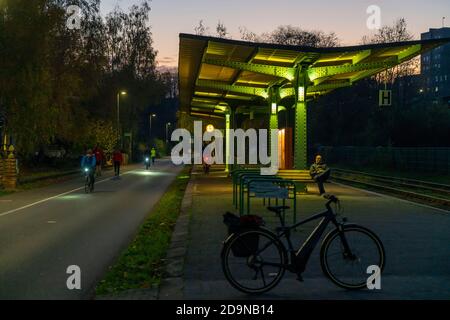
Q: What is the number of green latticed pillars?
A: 3